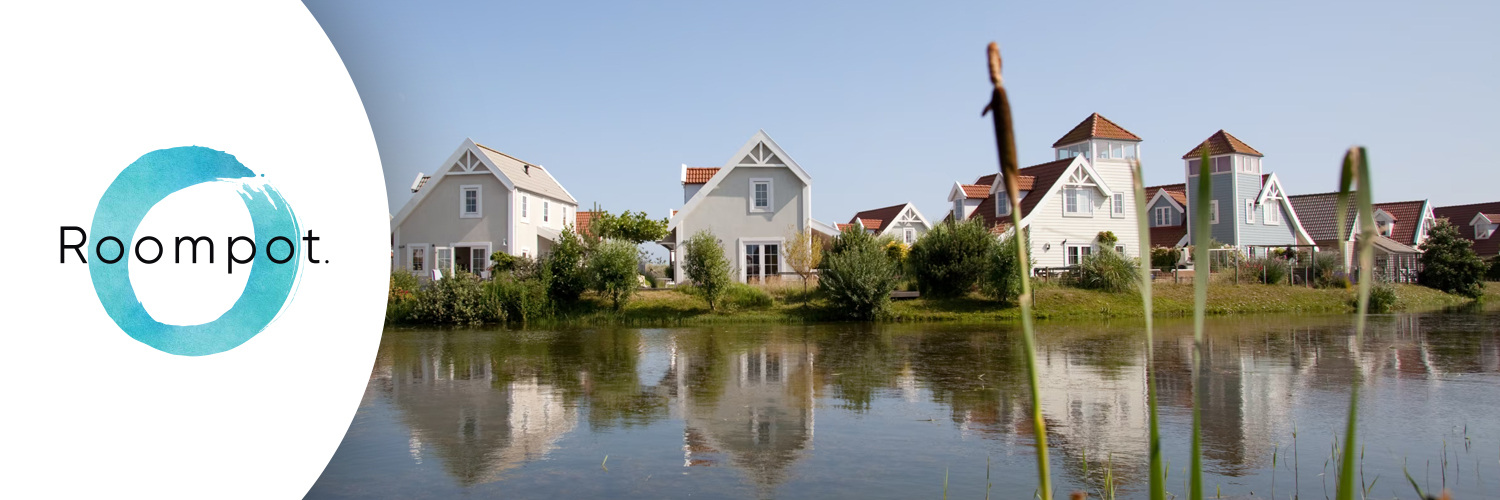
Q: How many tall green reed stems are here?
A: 4